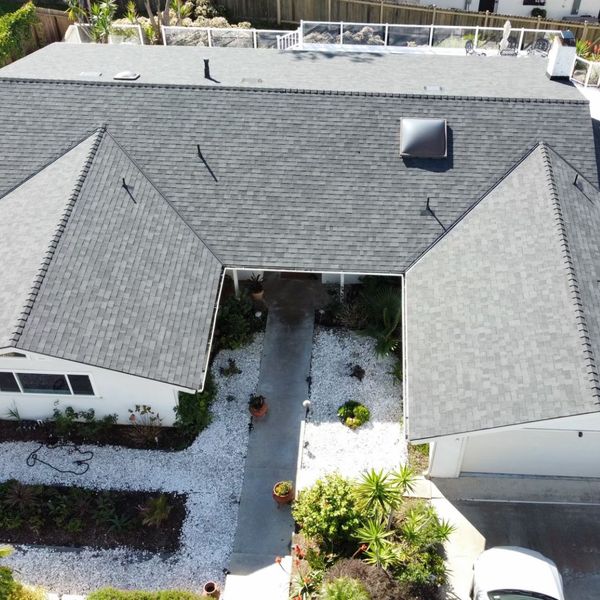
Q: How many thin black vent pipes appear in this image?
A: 5